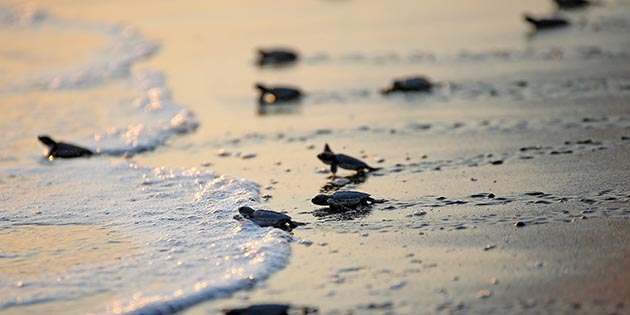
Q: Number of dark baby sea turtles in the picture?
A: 10